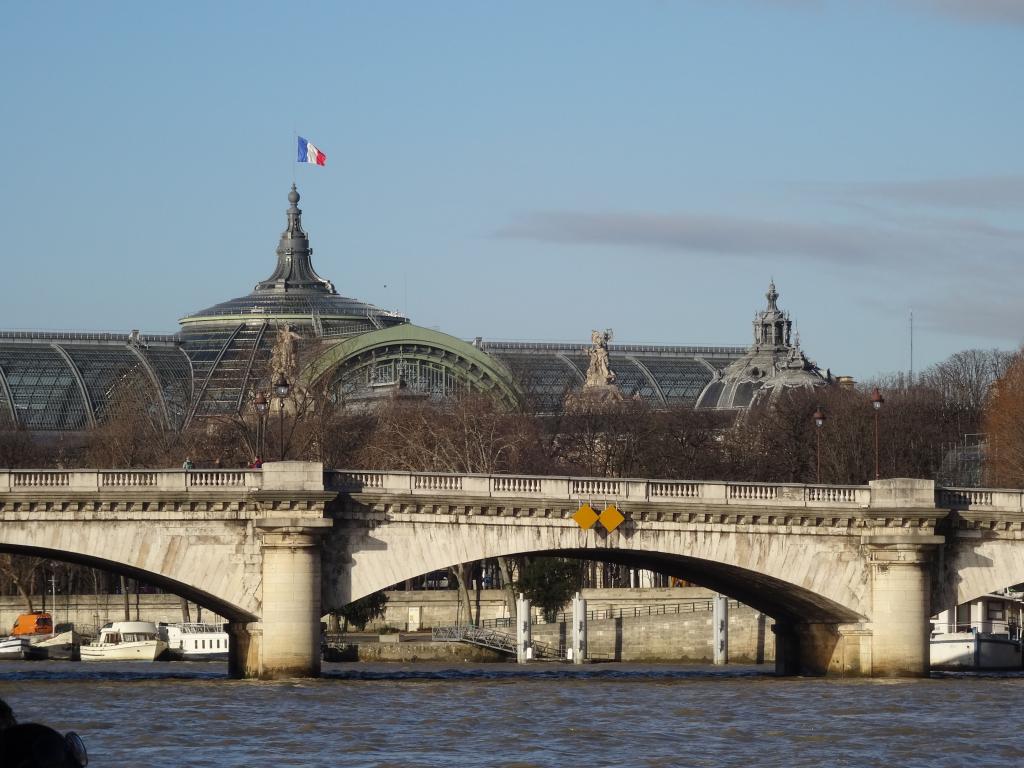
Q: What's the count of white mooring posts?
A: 3